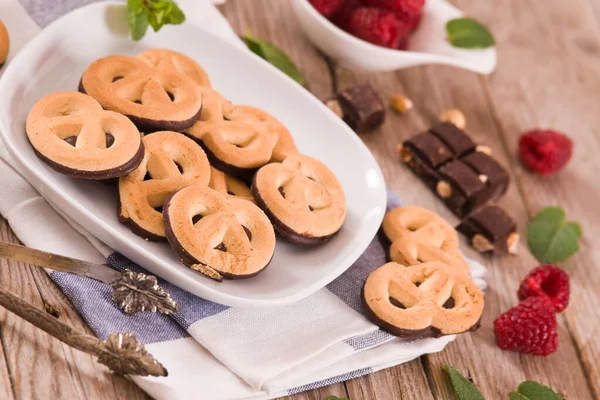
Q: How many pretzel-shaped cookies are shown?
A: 11